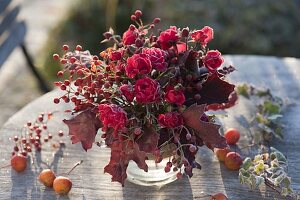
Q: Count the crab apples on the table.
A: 7